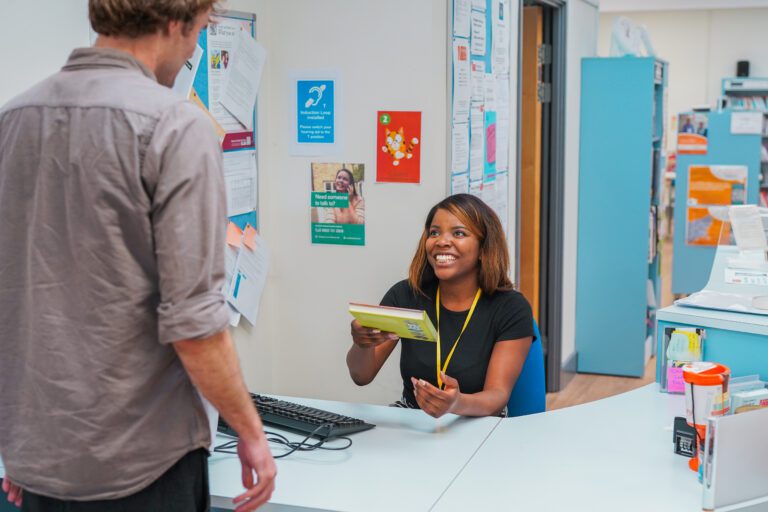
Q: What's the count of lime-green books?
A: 1